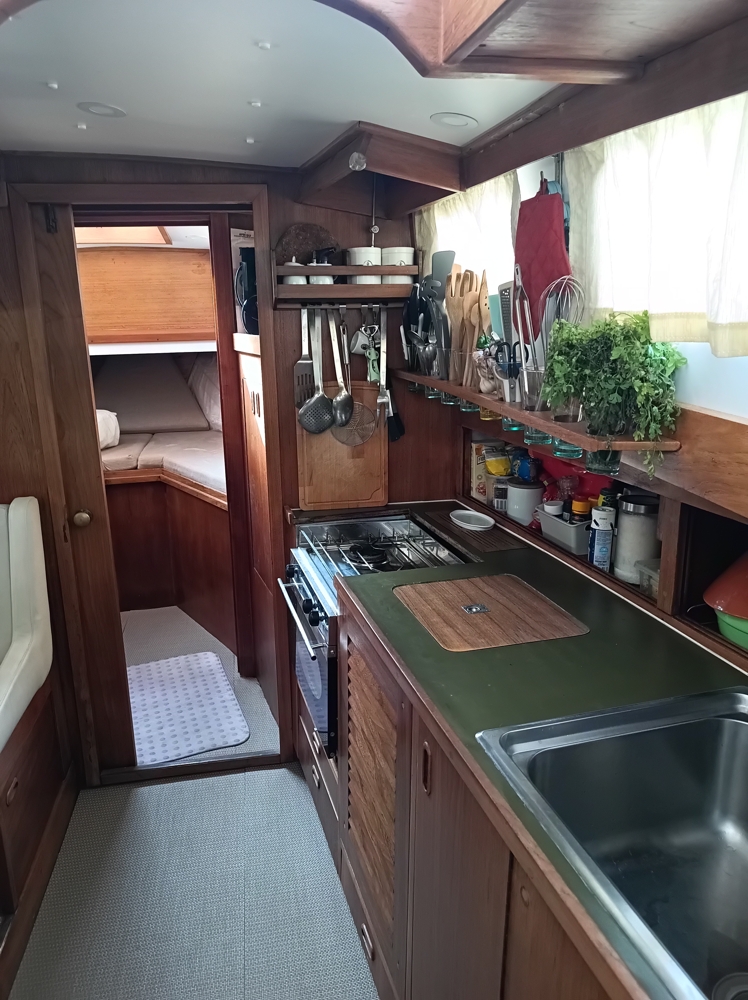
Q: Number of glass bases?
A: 9